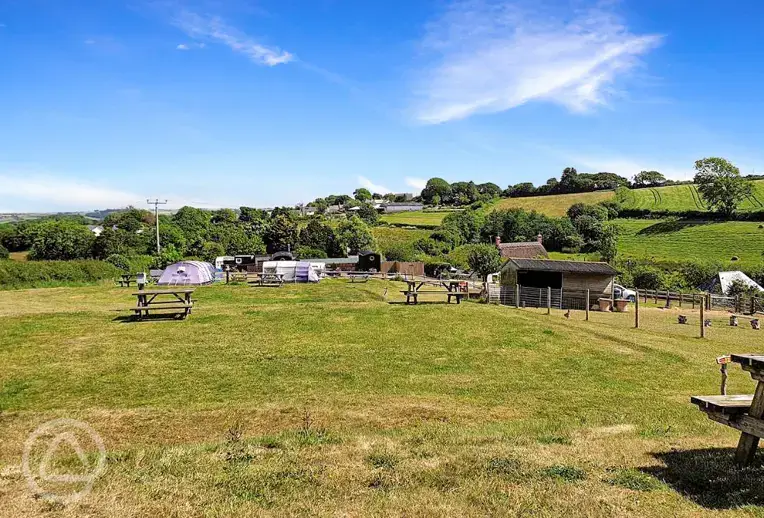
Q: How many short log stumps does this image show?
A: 4